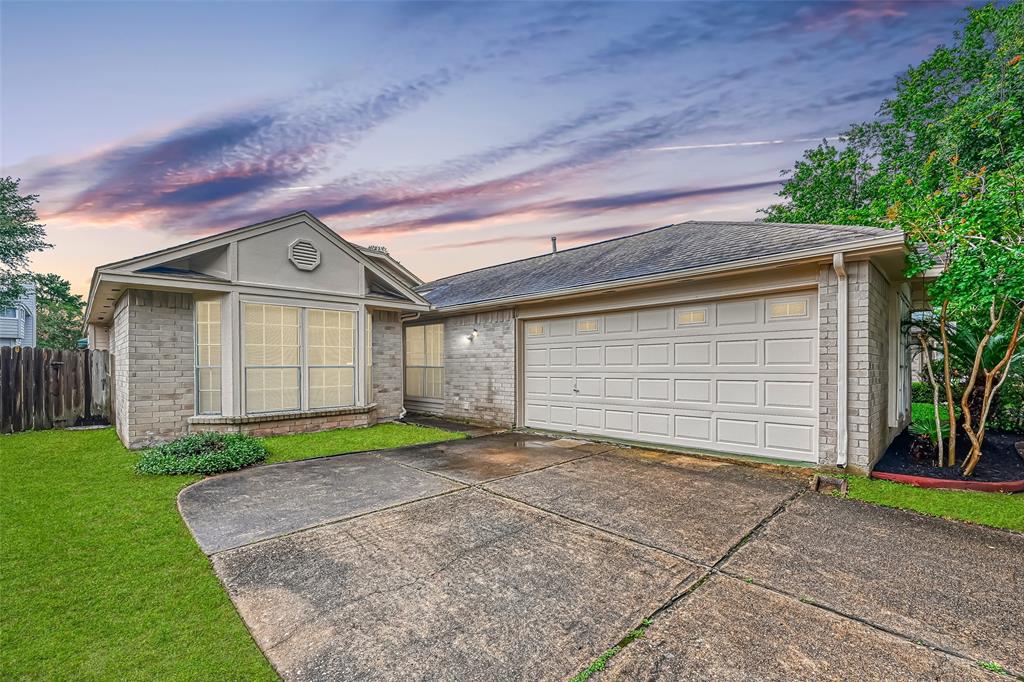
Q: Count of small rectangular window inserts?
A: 4